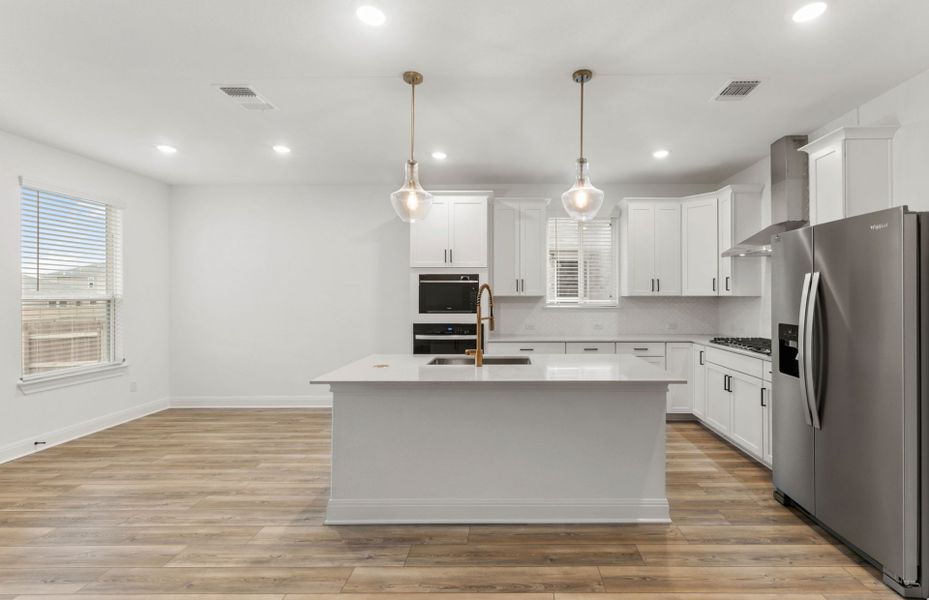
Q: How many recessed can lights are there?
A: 6